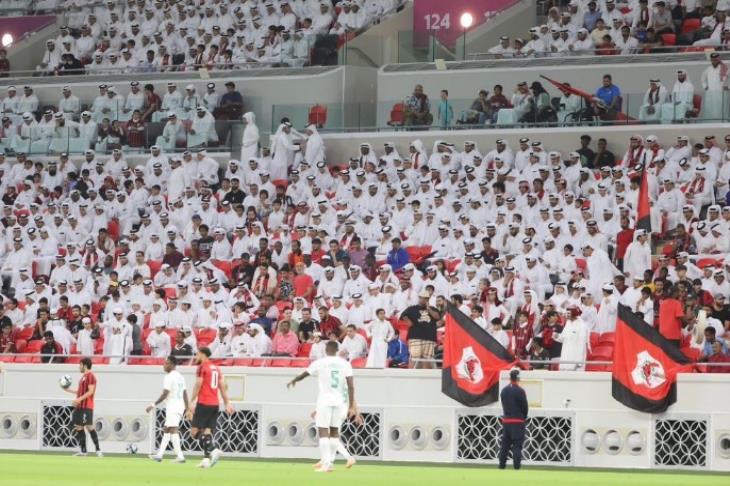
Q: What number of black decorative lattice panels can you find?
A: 5